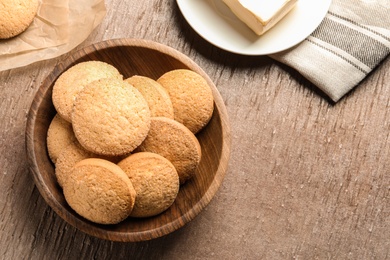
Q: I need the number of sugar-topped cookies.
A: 10